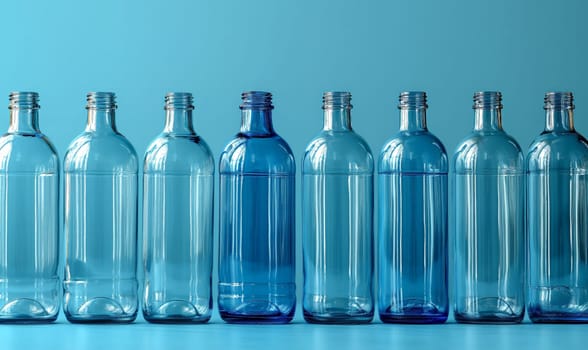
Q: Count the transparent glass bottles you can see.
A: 8